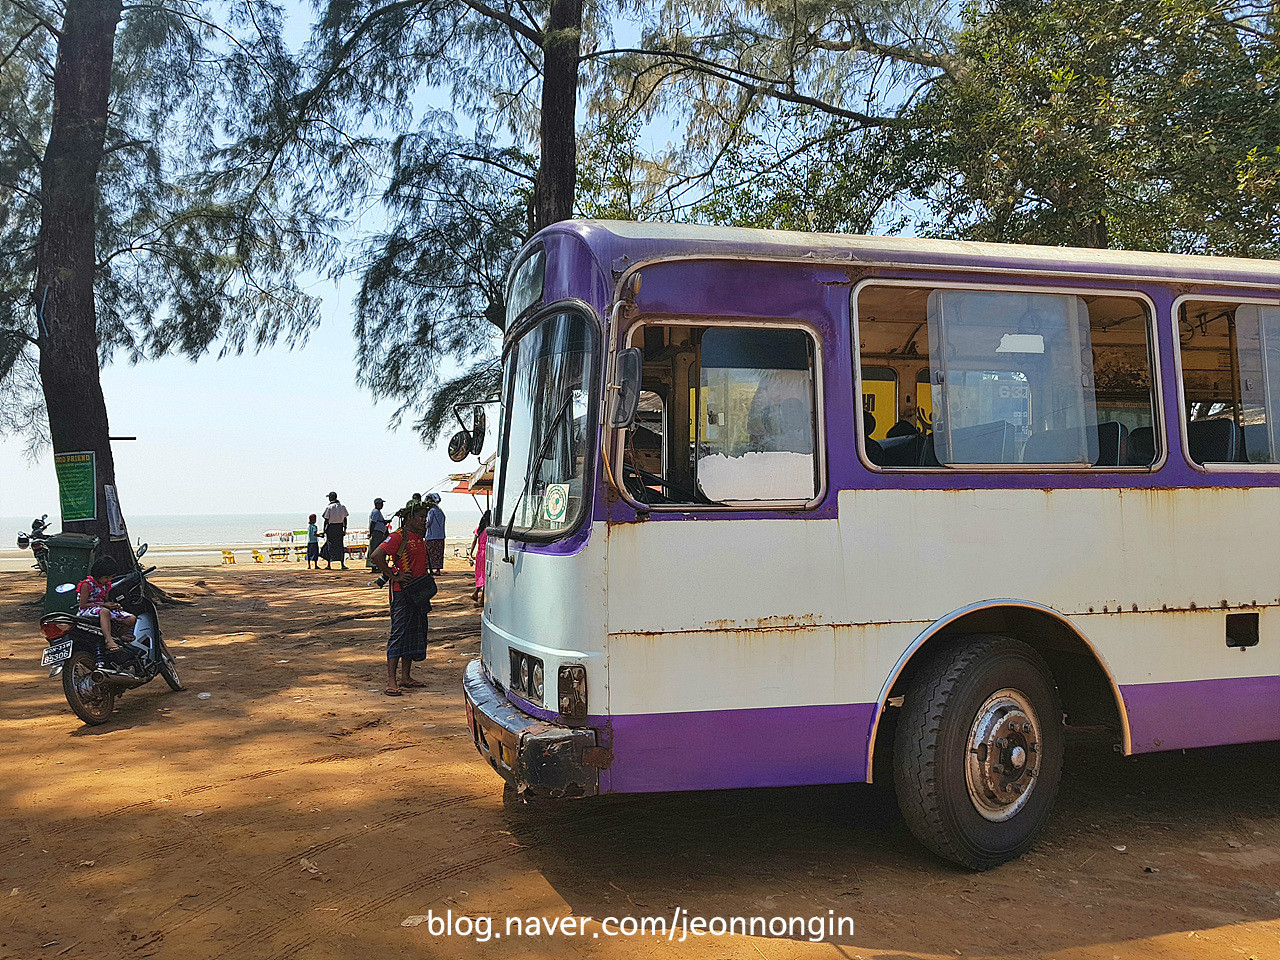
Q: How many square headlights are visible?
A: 1